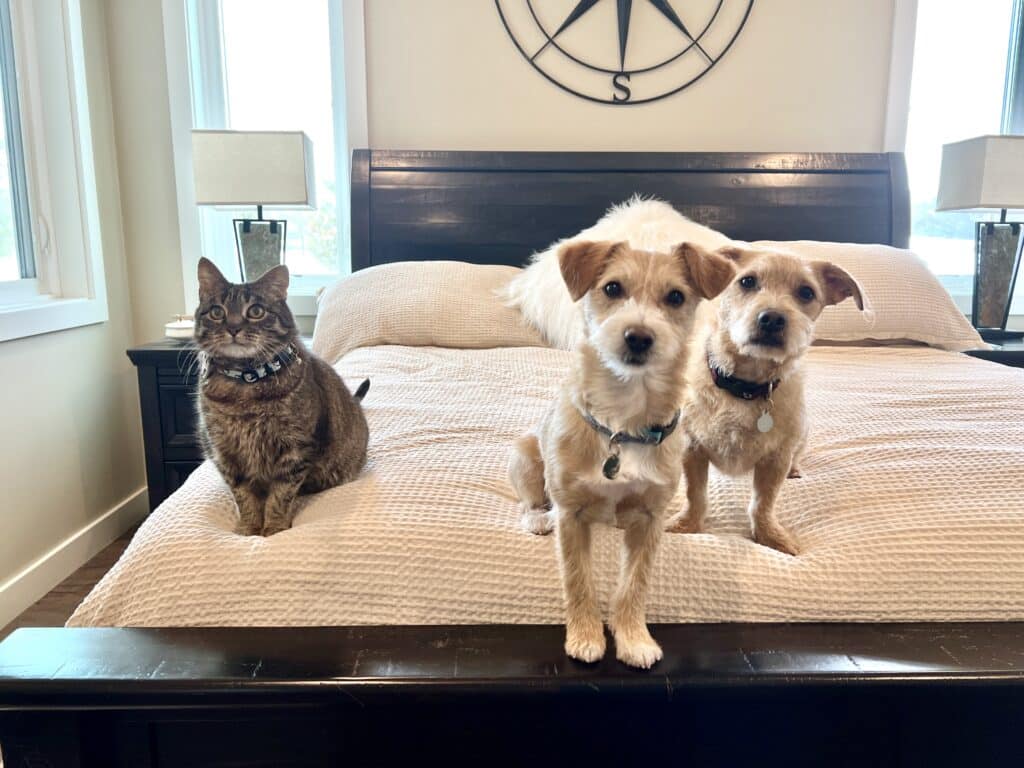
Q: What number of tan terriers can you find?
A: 2